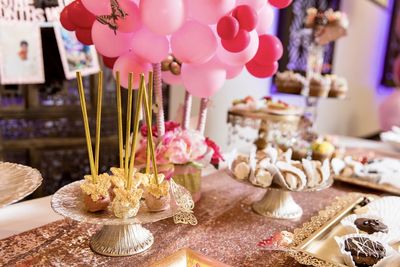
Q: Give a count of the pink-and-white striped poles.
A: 3